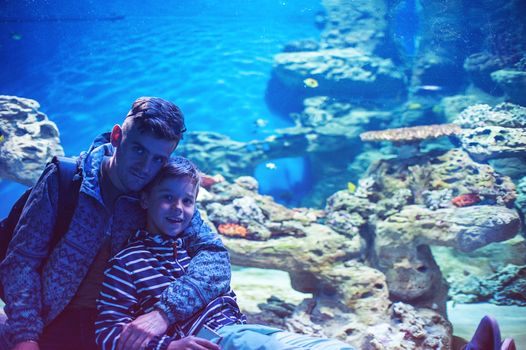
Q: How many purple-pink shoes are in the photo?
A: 2